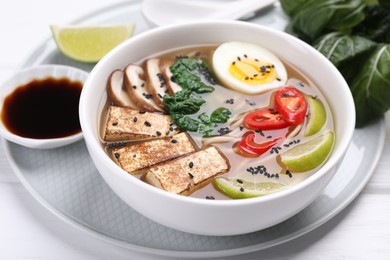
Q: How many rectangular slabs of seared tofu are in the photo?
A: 3